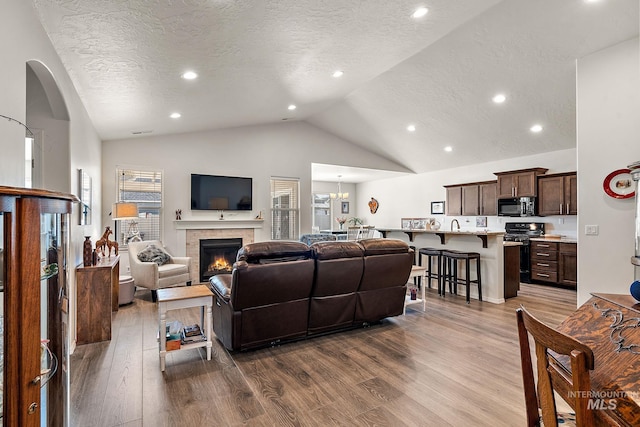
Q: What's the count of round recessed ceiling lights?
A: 10